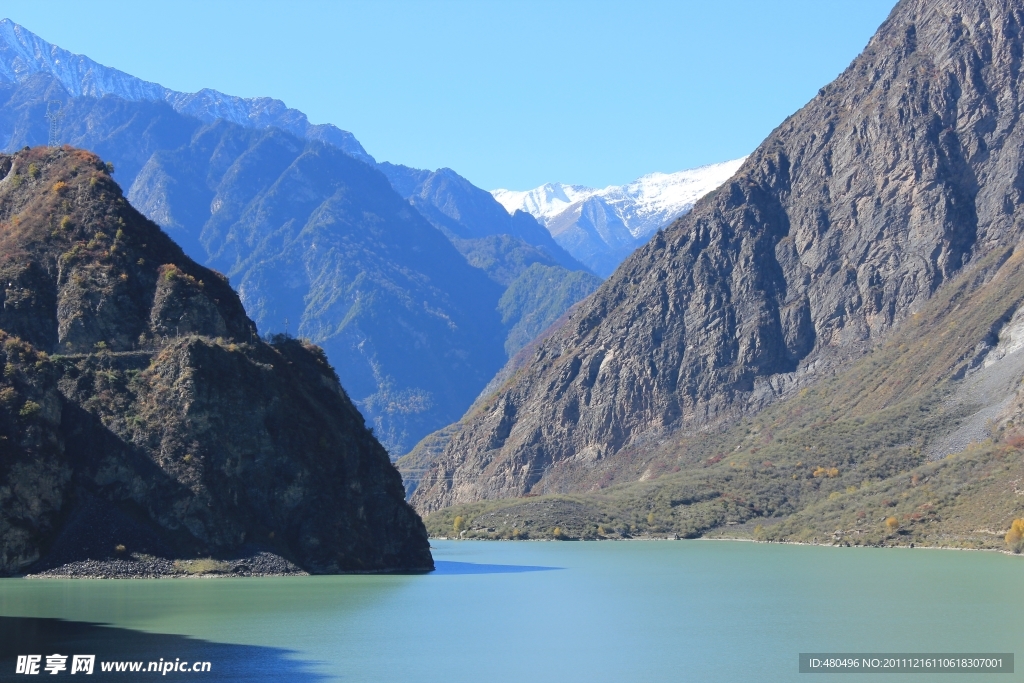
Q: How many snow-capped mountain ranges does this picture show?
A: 2